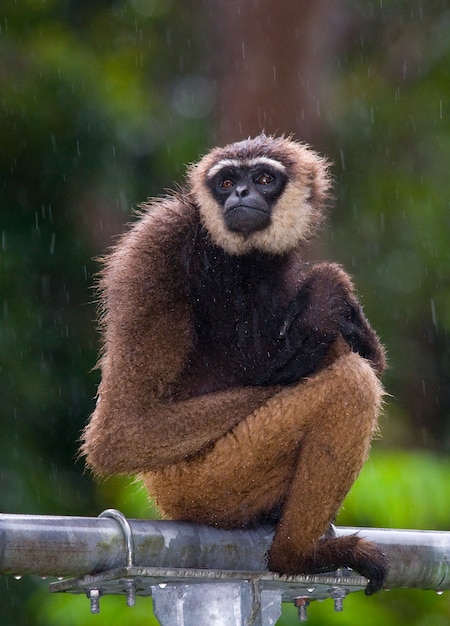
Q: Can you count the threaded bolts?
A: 4